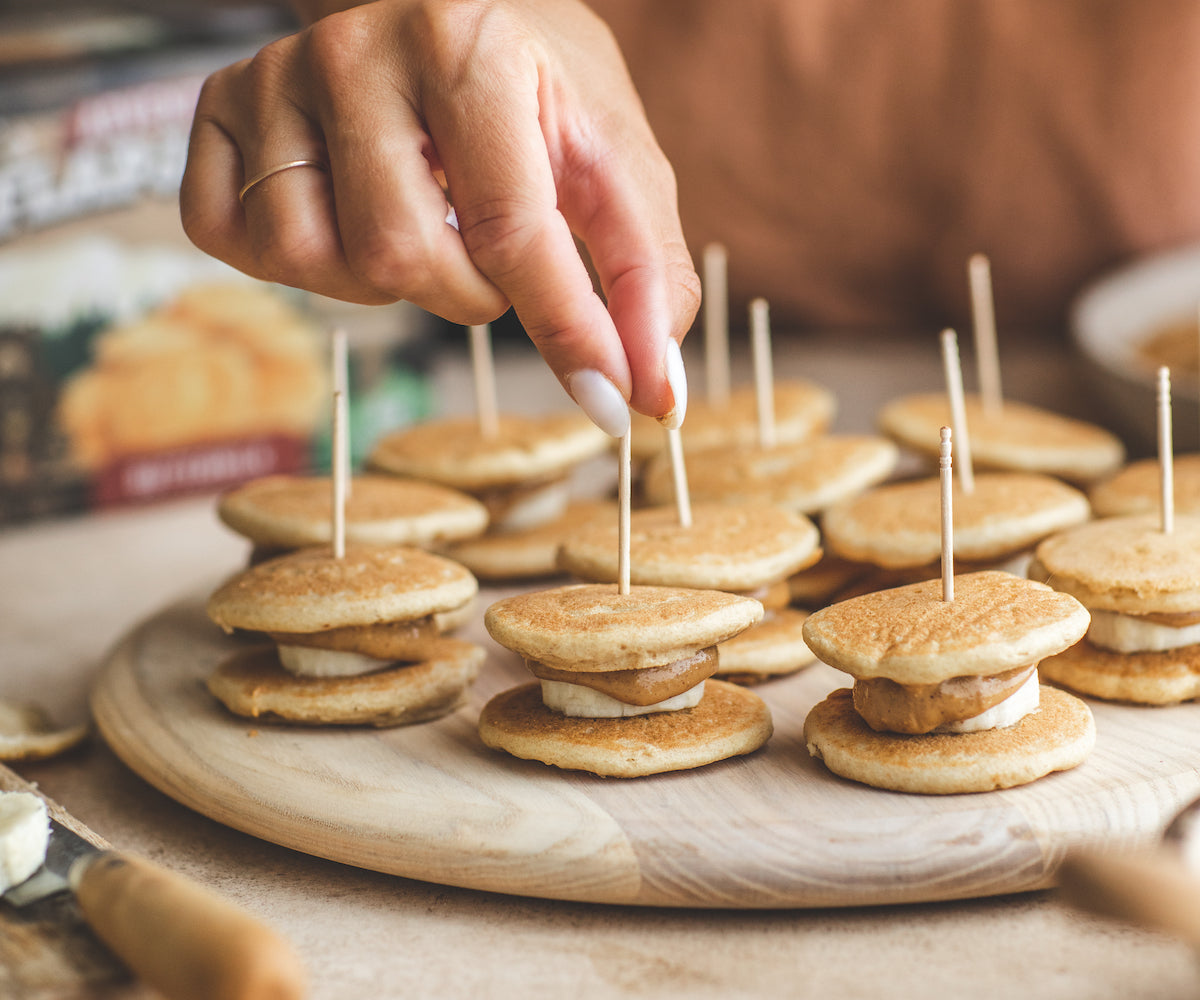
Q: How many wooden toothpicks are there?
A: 11